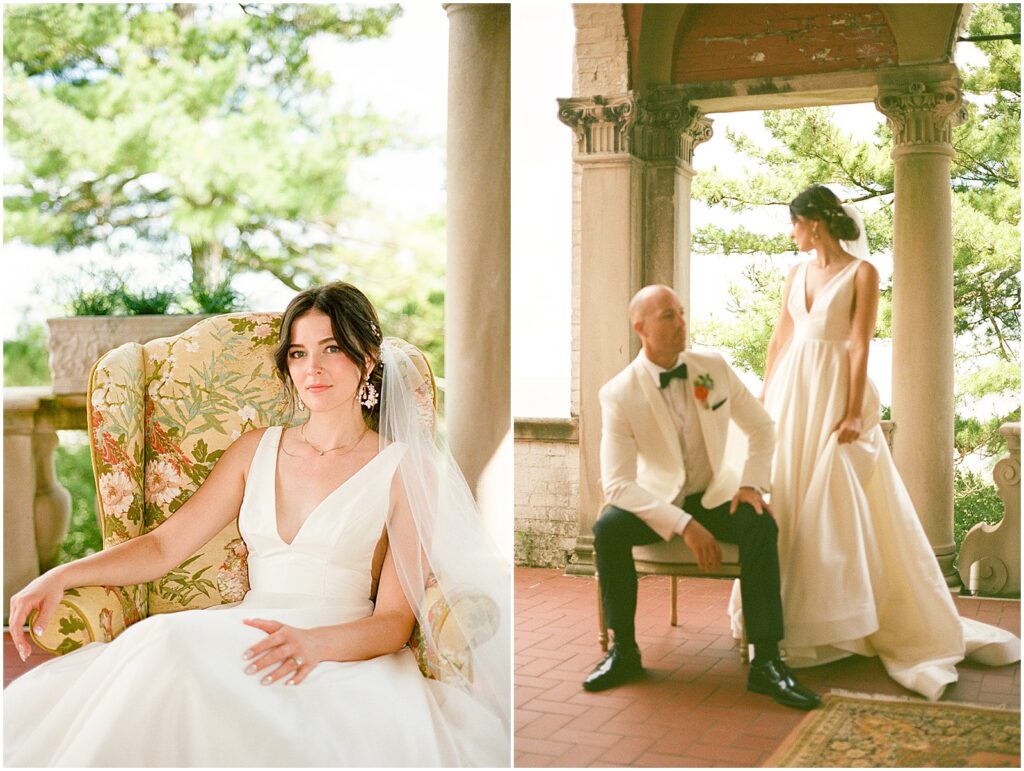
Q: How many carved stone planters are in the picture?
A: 1